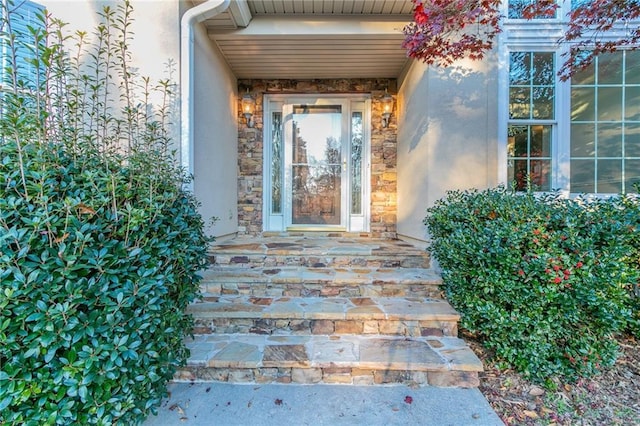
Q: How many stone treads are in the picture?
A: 4